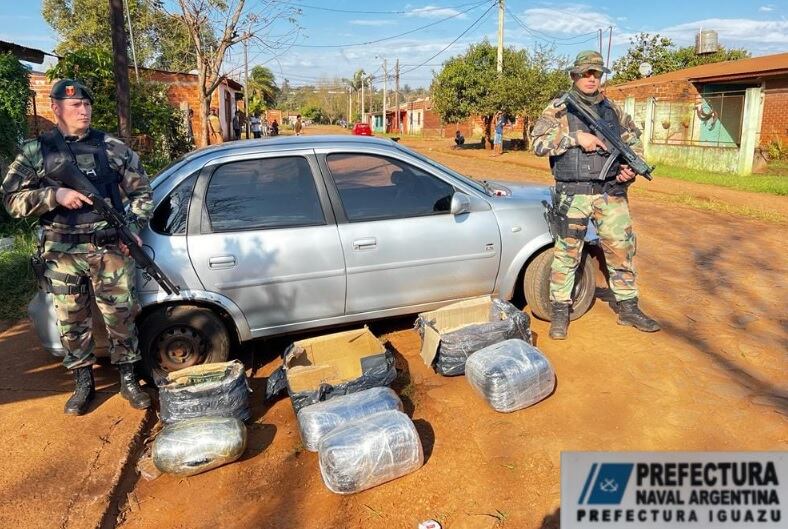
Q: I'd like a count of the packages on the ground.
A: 7